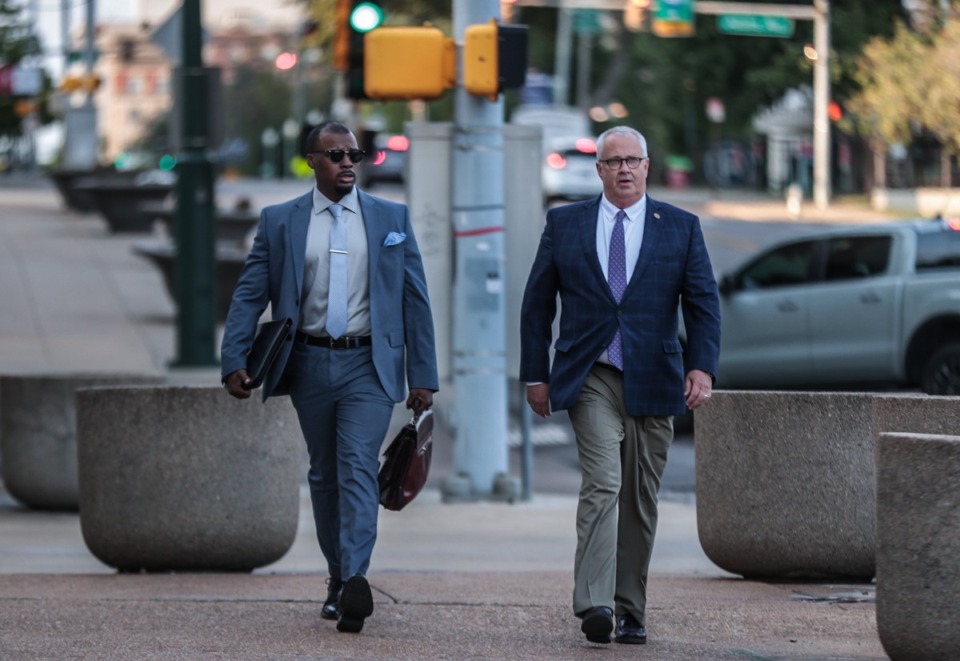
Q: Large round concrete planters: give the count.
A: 5